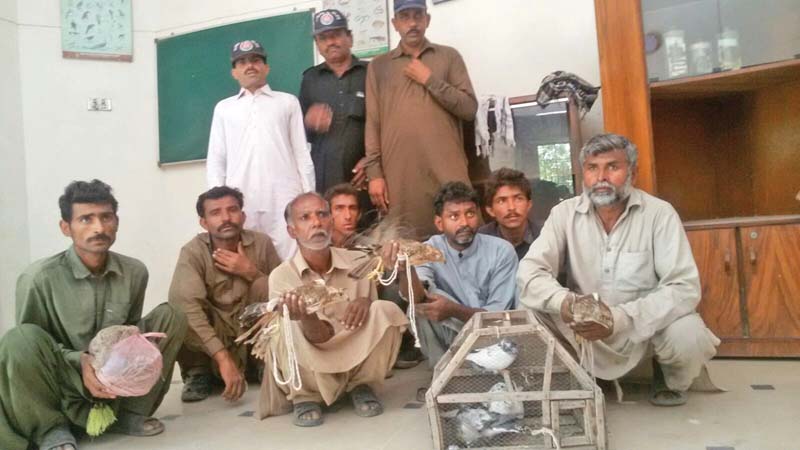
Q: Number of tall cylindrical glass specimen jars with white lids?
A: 3